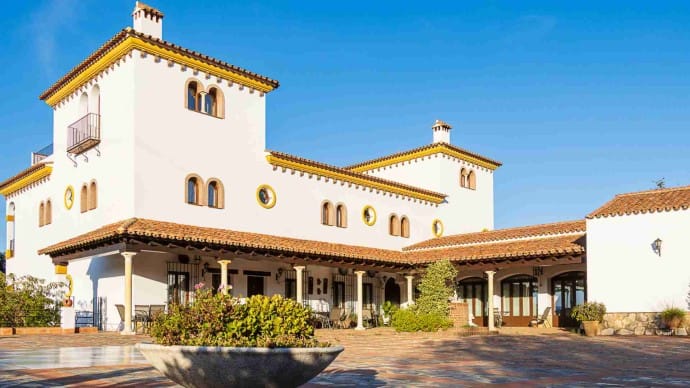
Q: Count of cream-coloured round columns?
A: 6